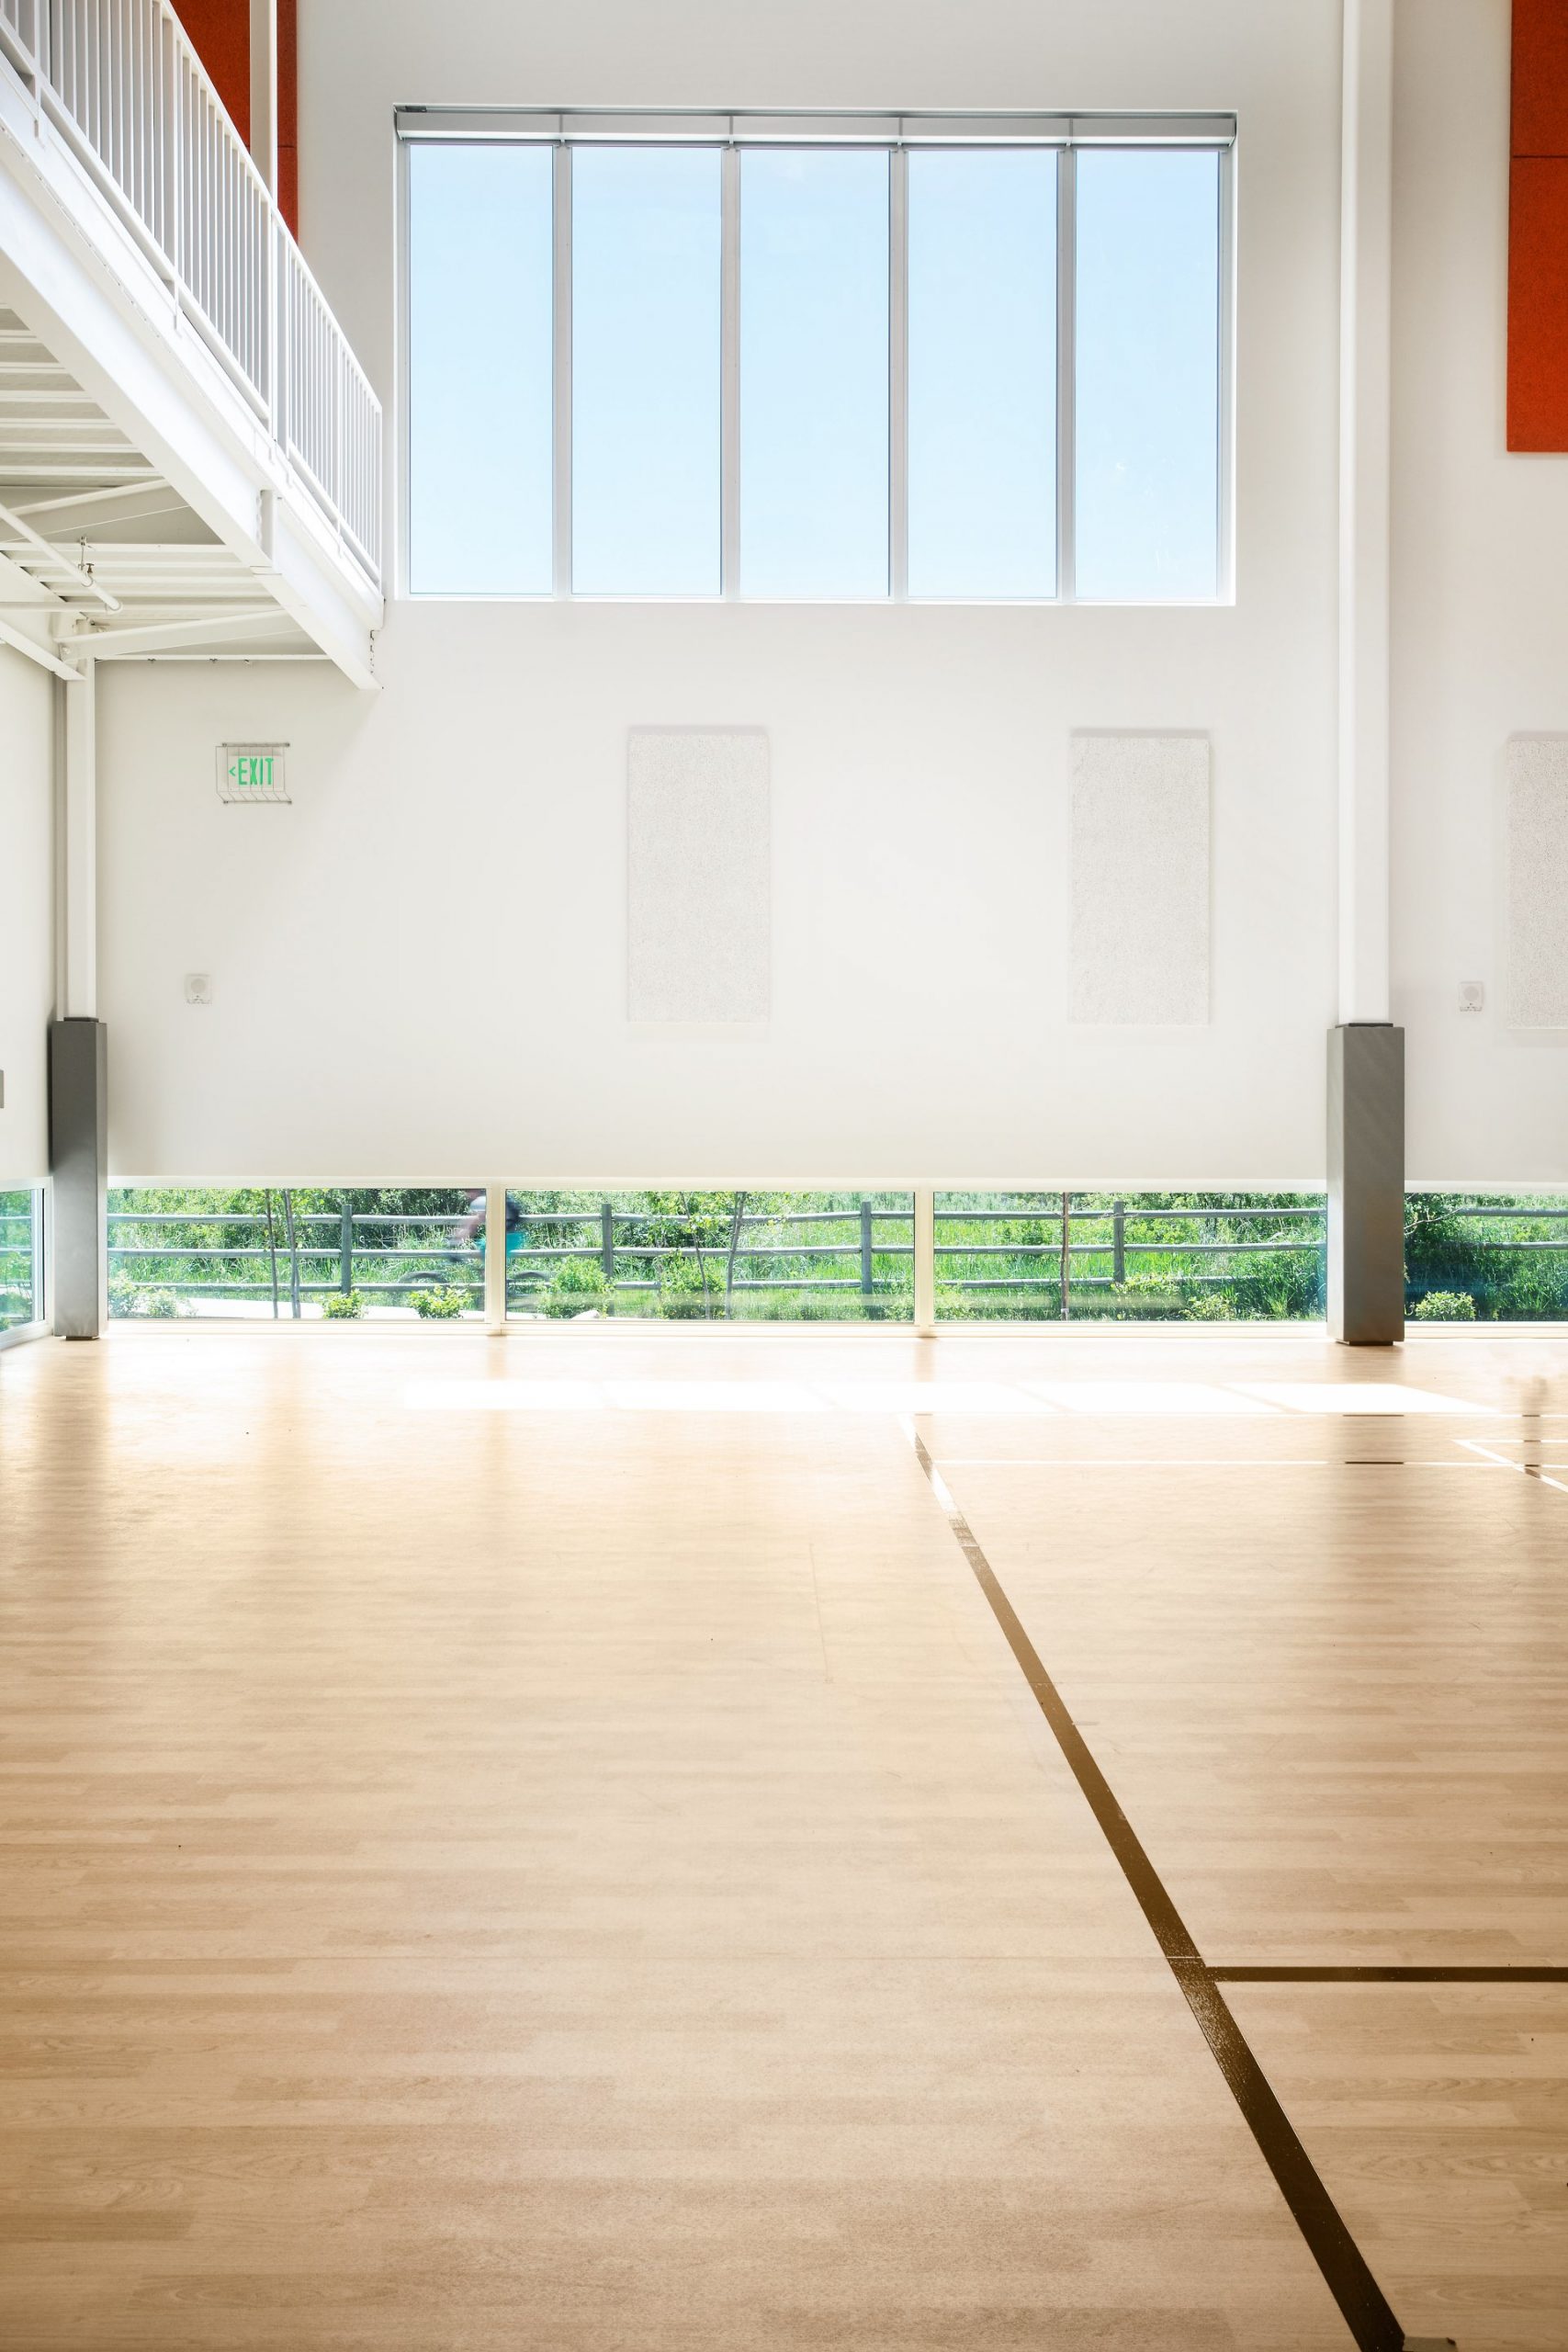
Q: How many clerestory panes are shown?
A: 5